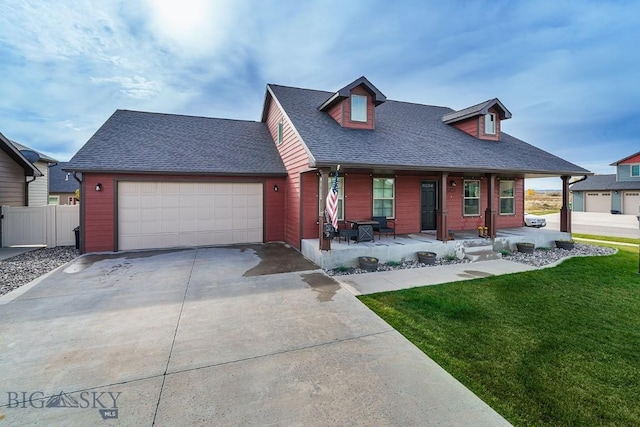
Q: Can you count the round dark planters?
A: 4